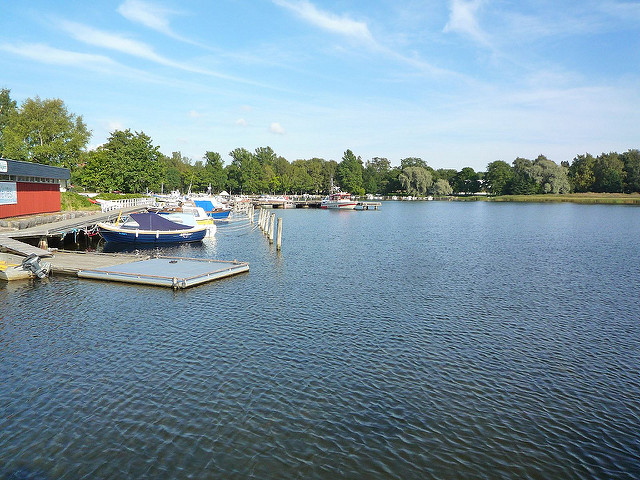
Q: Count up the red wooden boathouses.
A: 1